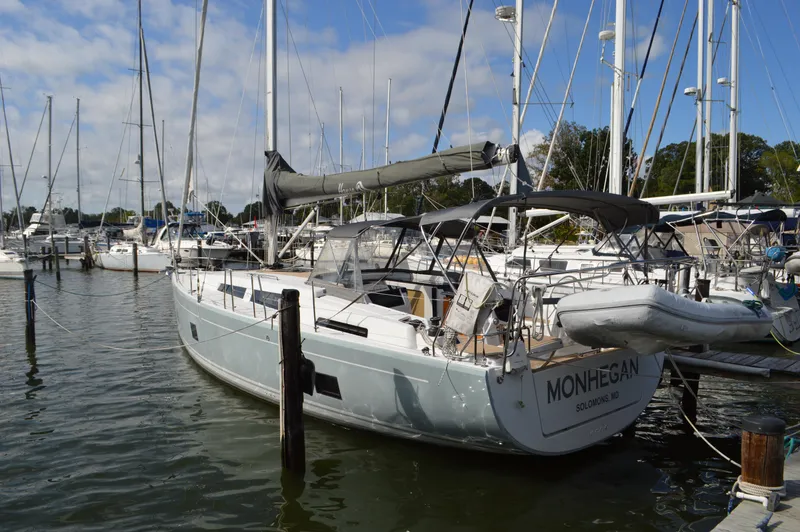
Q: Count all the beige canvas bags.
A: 1